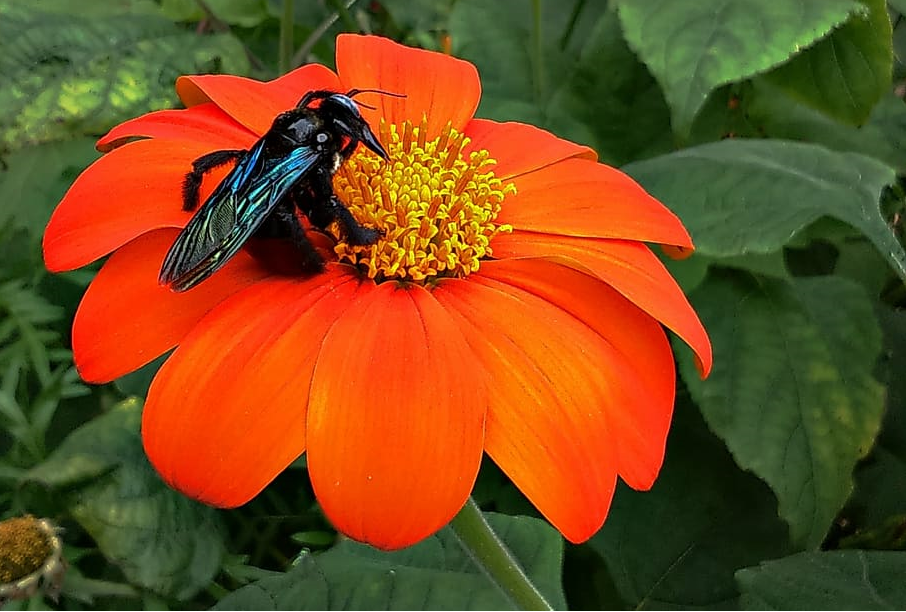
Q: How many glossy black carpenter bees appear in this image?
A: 1